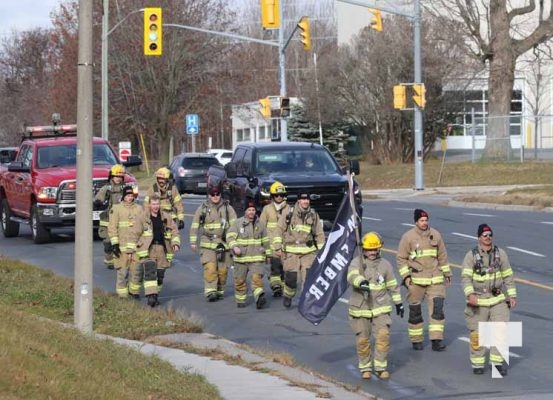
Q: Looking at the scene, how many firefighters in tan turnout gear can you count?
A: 11